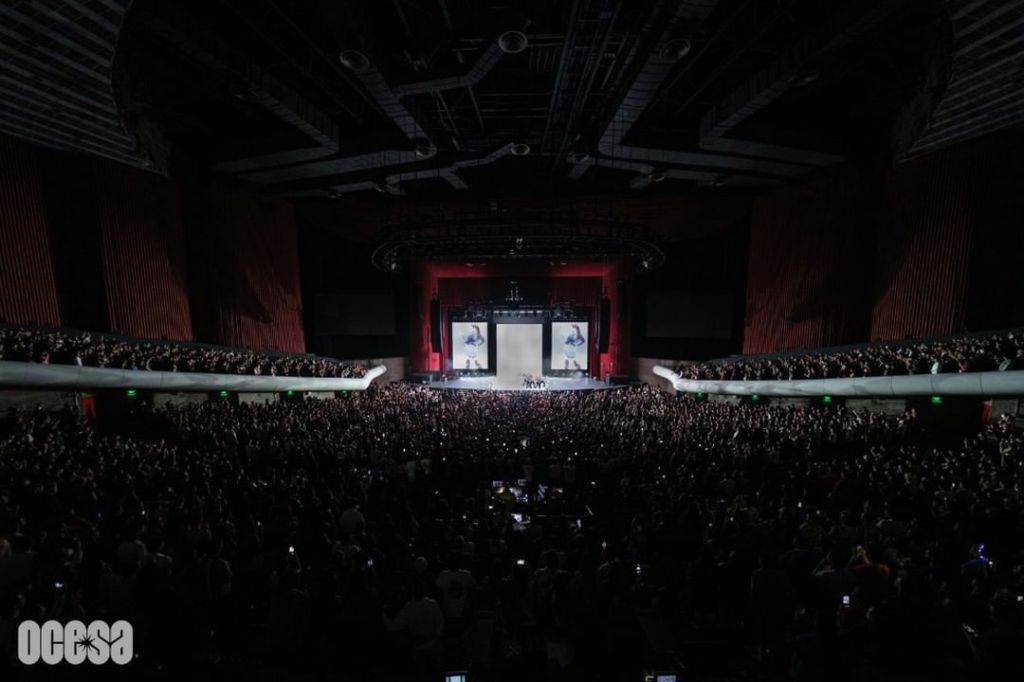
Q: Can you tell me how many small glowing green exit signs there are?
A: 8